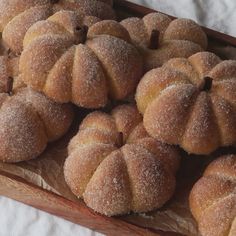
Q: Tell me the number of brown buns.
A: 7